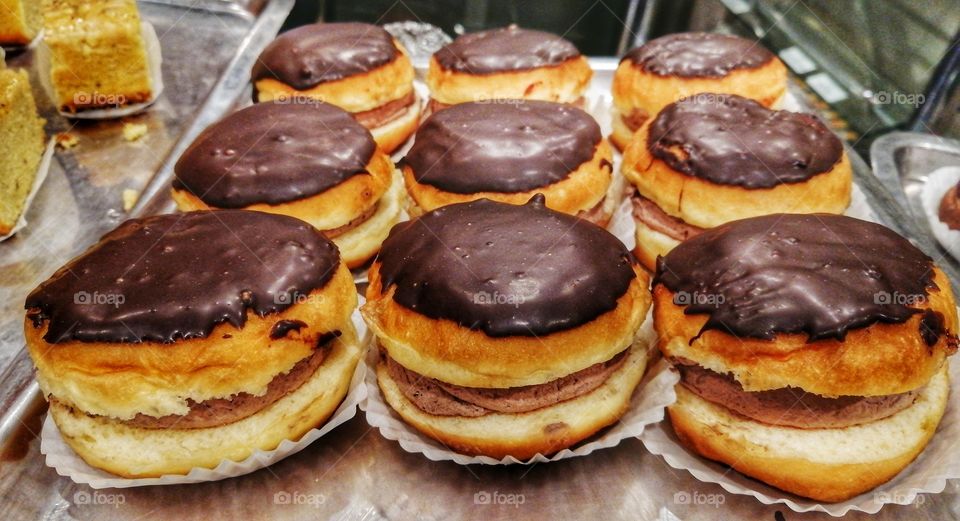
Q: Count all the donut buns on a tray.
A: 9